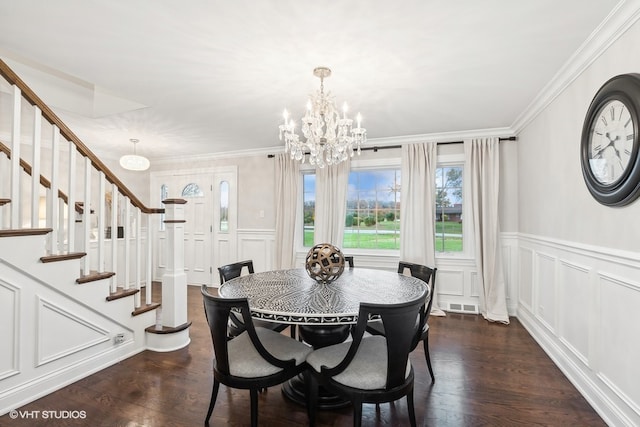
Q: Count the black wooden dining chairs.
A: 5